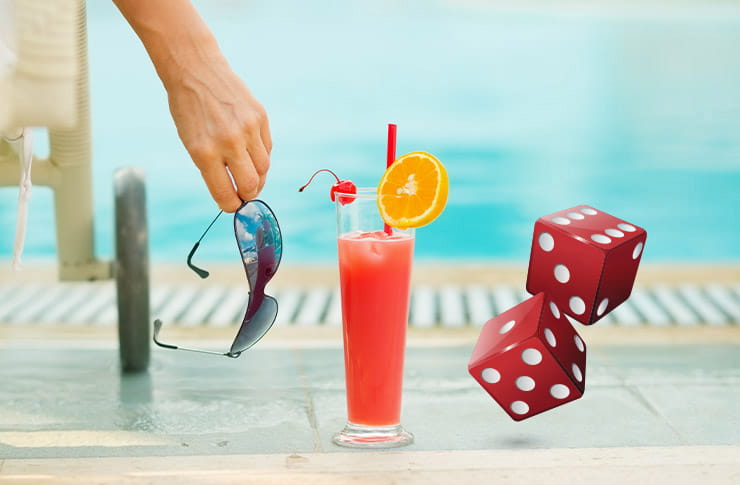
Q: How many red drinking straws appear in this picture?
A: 1